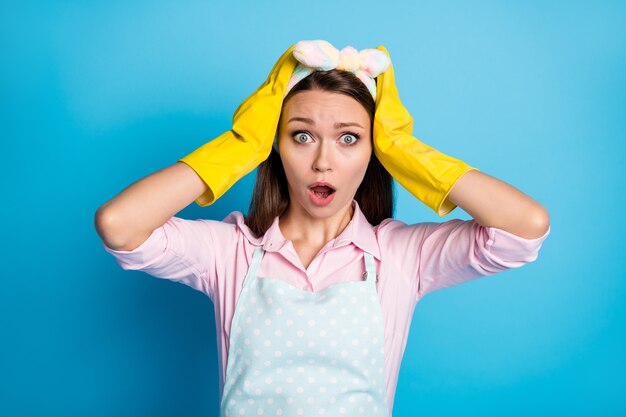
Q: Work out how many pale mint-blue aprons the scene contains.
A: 1